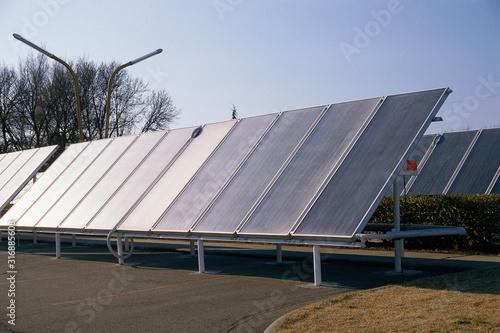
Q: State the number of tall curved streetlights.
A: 2